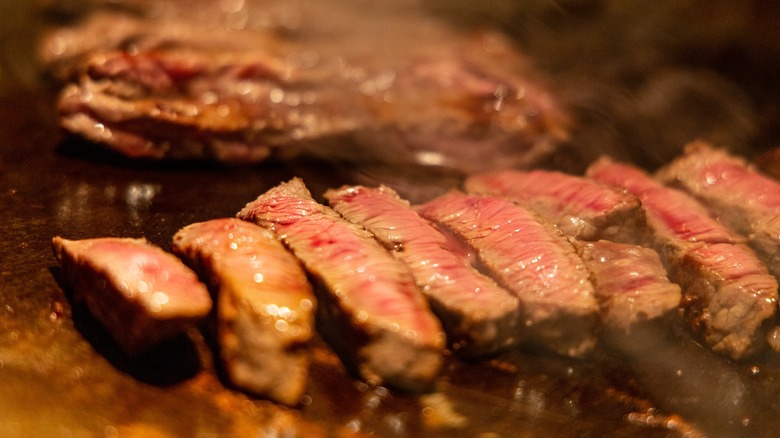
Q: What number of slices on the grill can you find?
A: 9